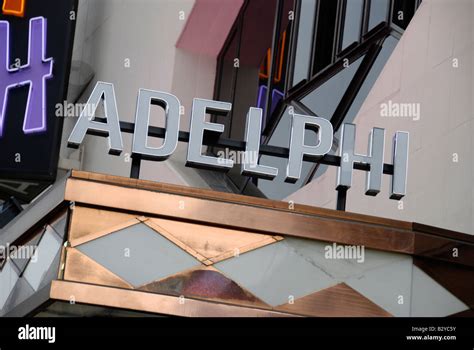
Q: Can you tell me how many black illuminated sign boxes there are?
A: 1